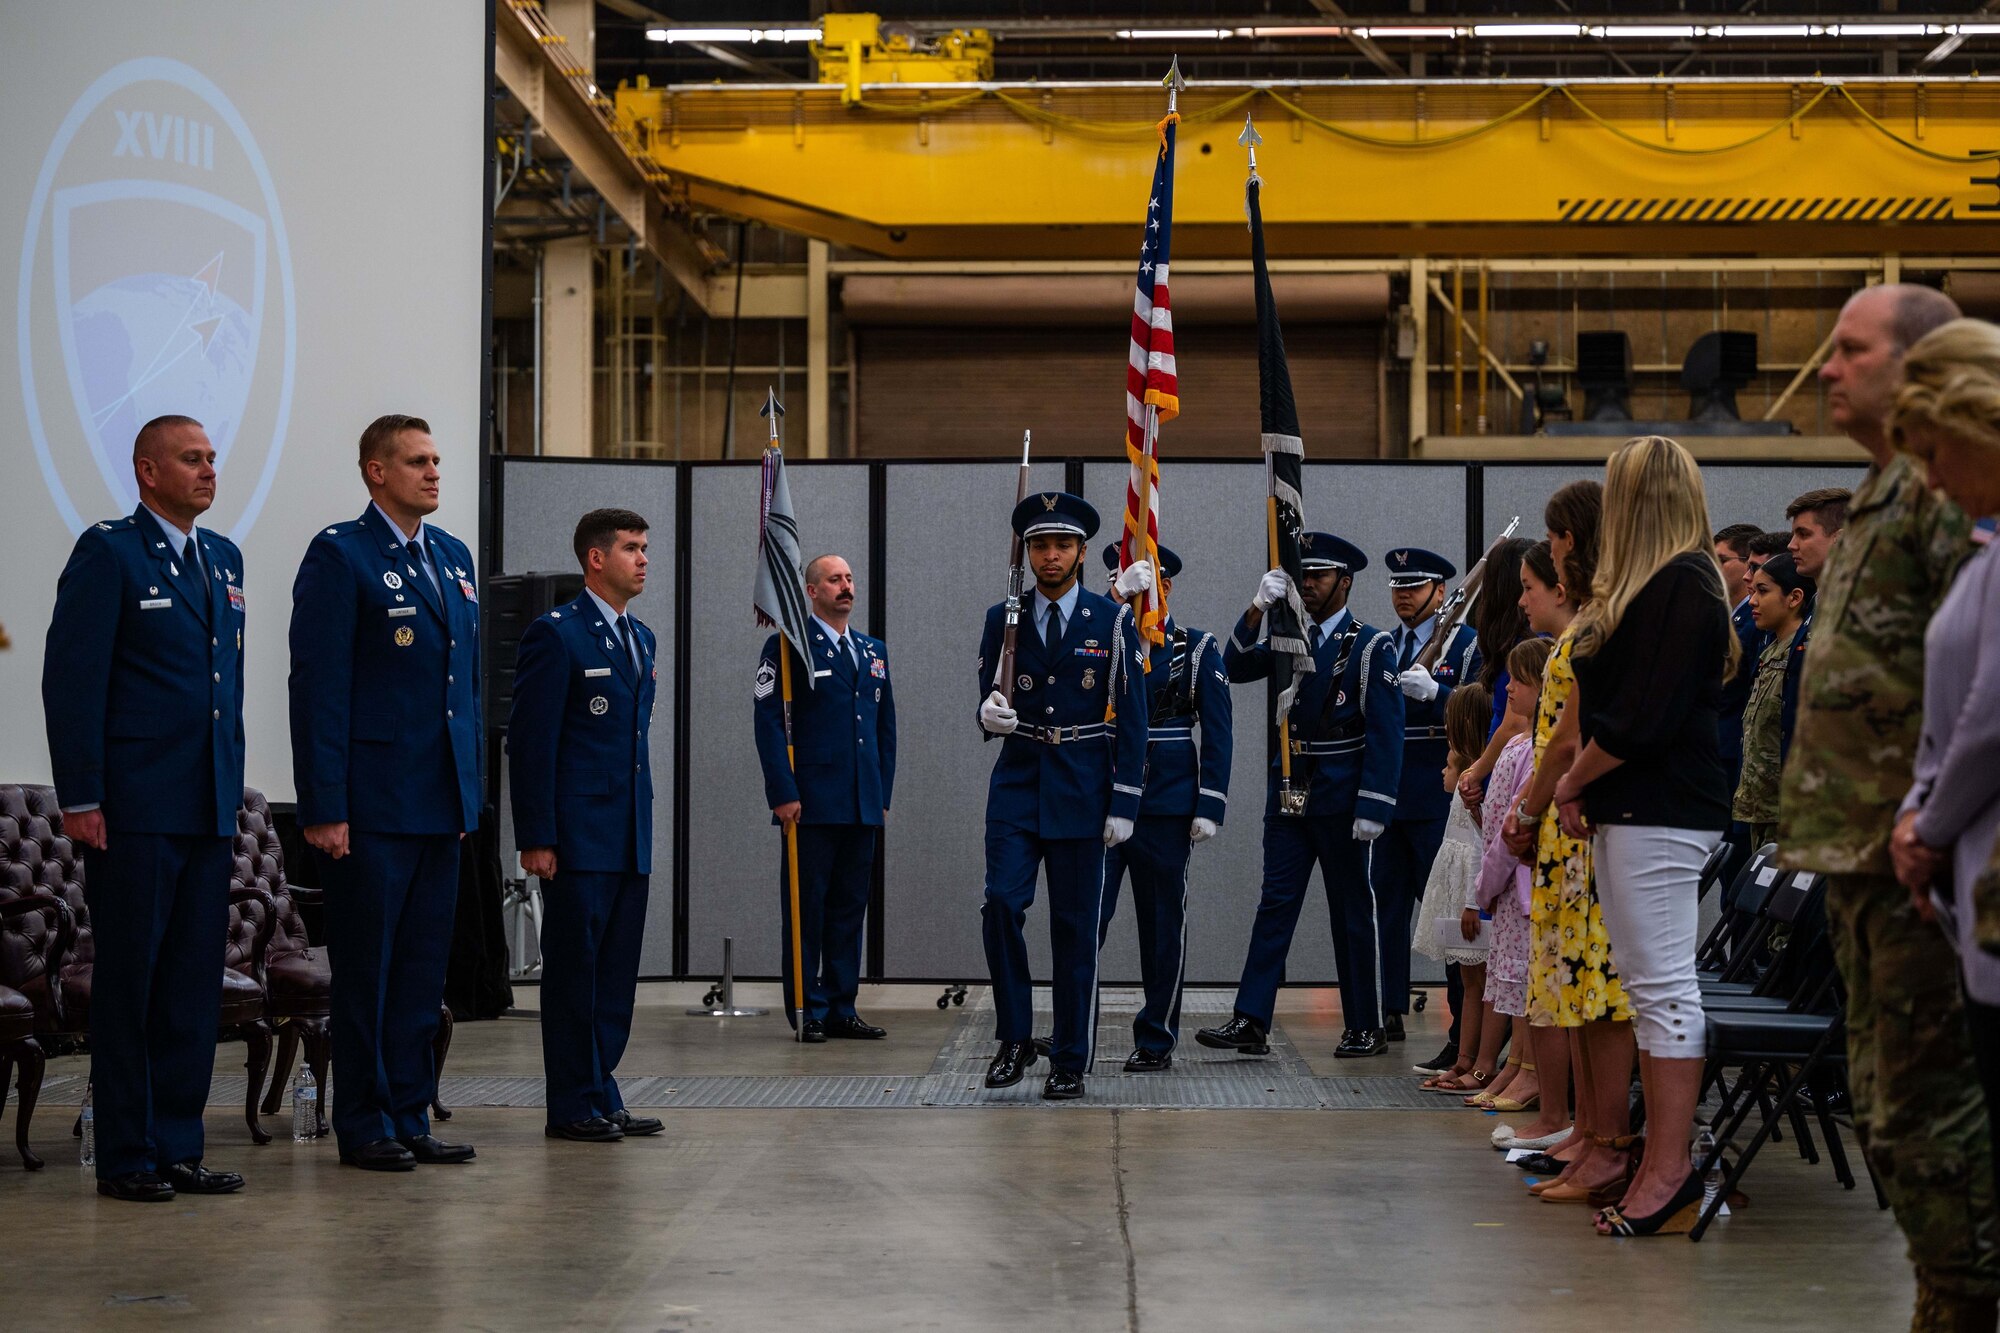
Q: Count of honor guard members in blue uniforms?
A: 4